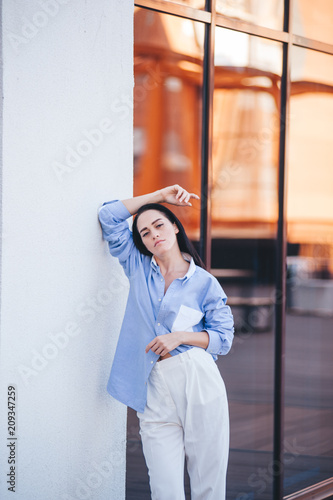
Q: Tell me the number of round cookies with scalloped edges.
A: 0